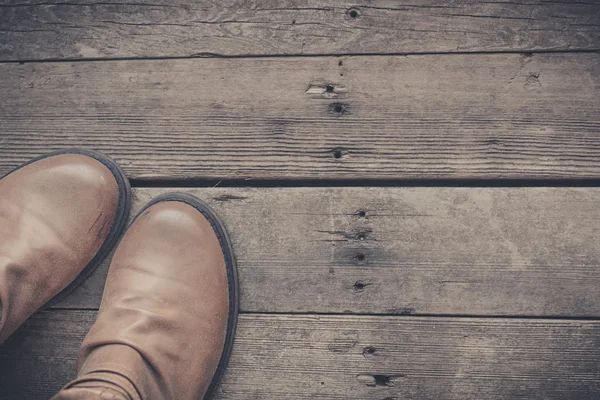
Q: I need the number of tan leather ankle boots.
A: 2